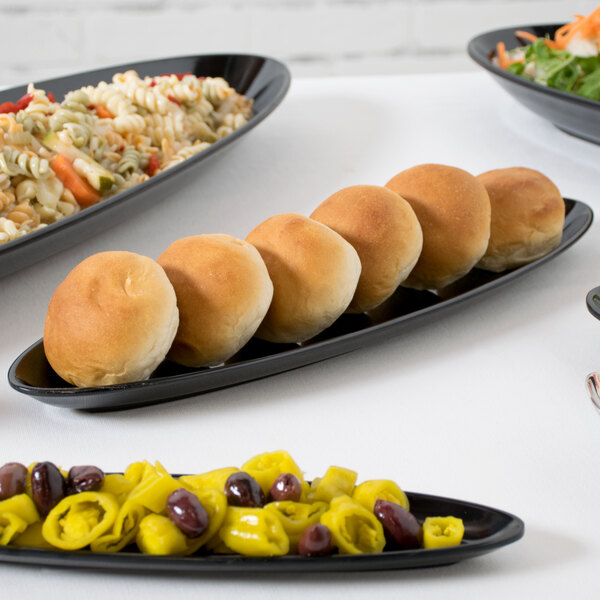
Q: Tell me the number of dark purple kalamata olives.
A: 8